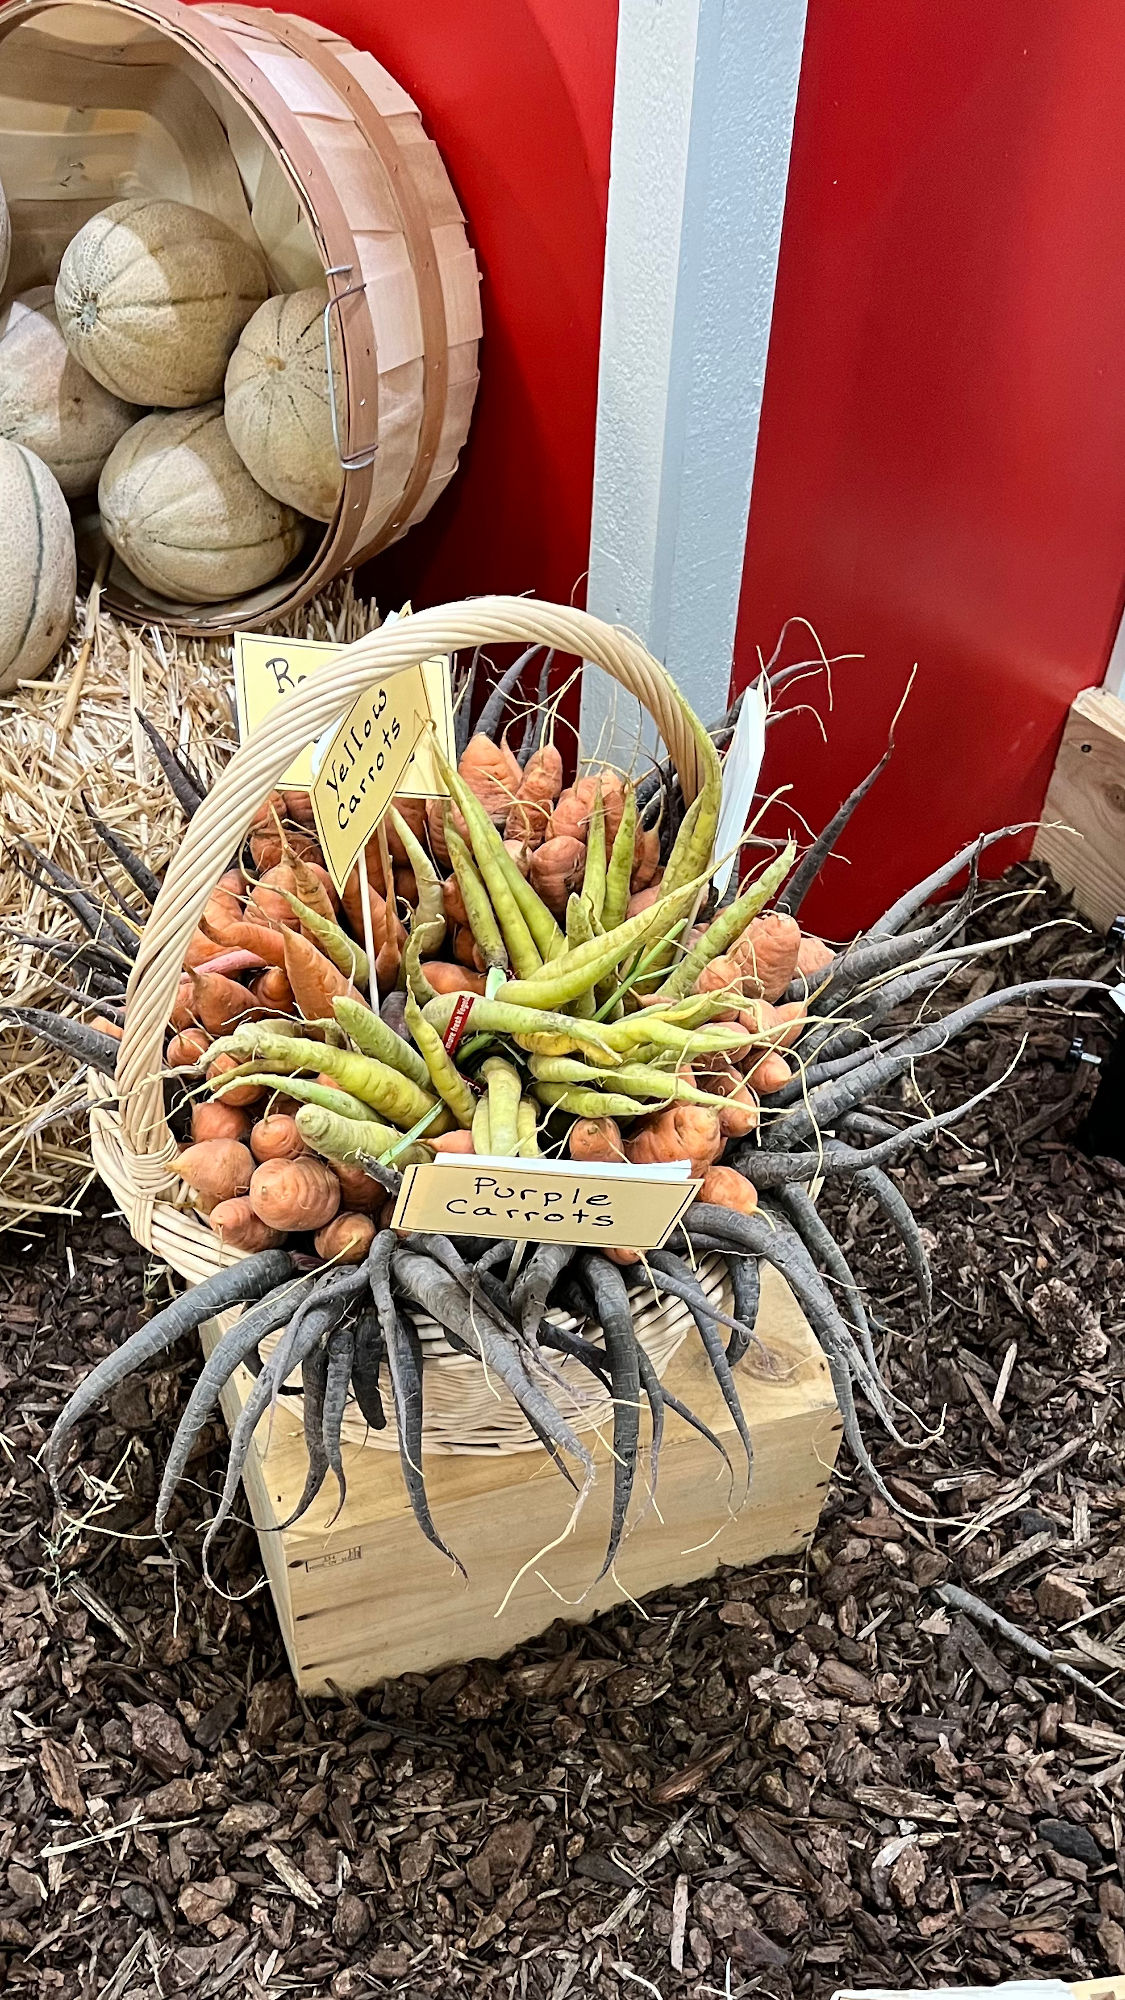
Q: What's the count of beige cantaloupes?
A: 6